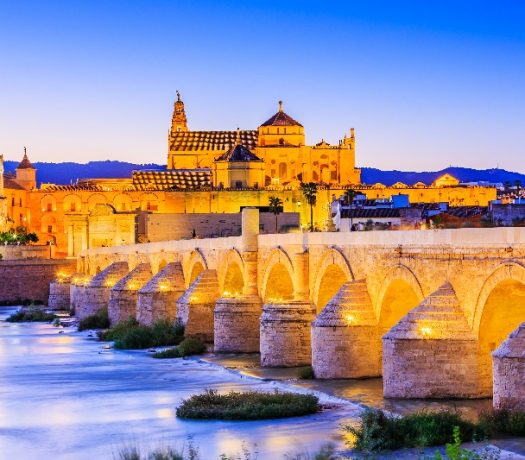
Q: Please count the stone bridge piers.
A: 11